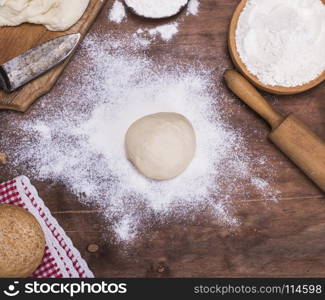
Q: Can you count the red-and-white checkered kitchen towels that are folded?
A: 1